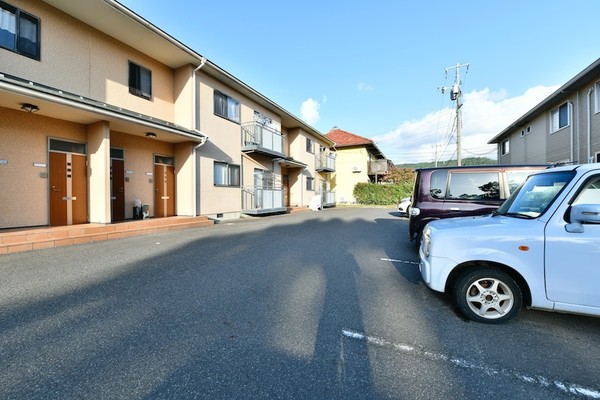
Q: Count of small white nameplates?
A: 4